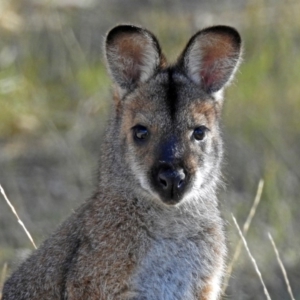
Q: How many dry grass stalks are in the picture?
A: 4